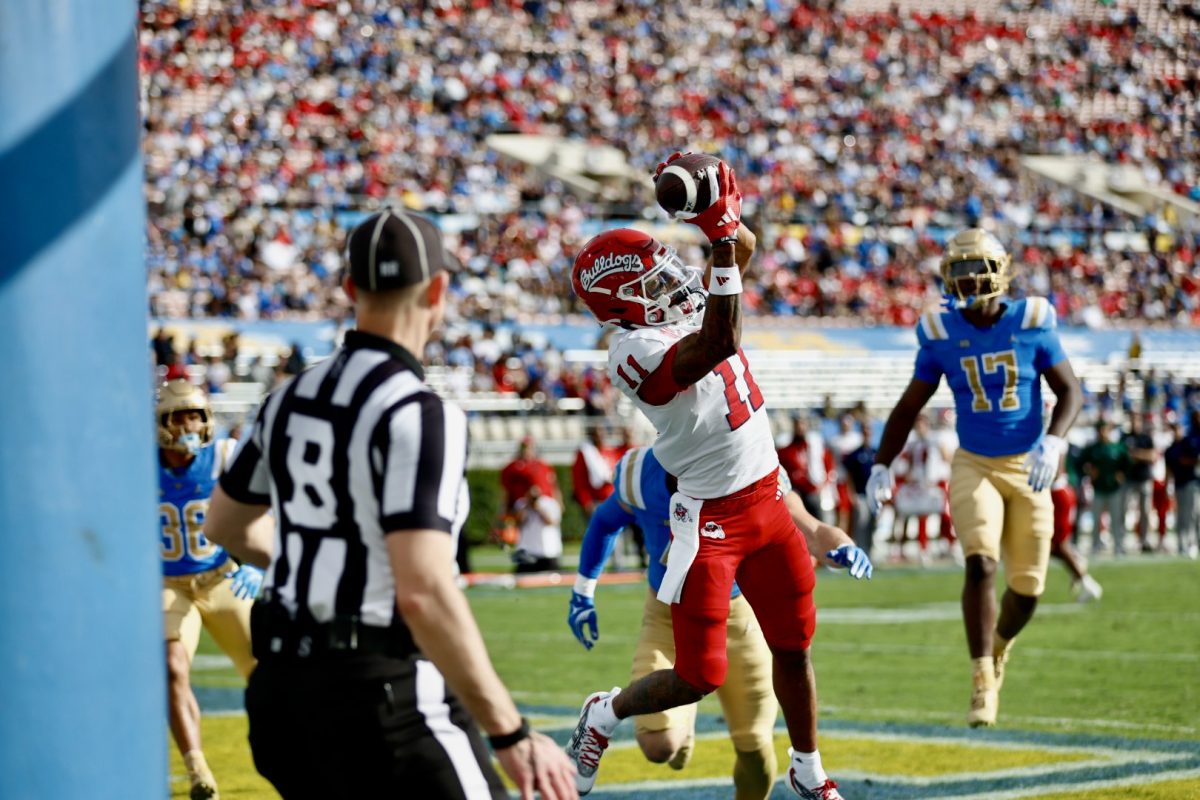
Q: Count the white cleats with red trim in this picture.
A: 2